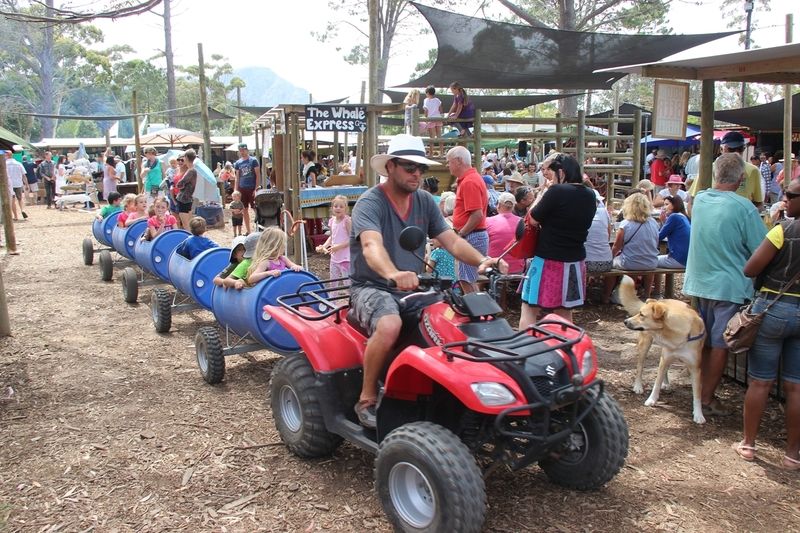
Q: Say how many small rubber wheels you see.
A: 5